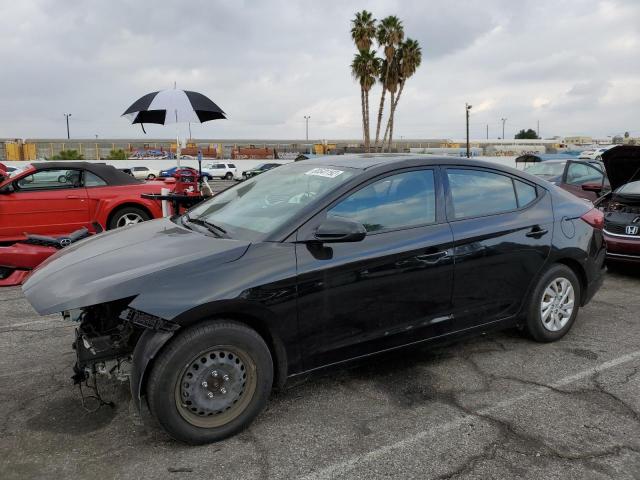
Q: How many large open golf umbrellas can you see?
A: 1